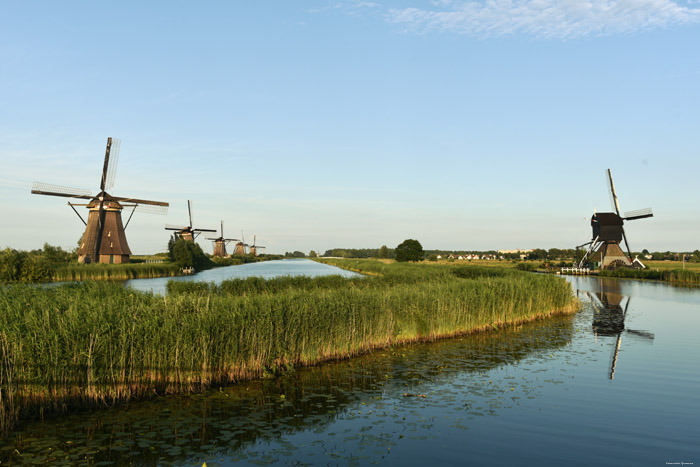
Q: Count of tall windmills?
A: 6